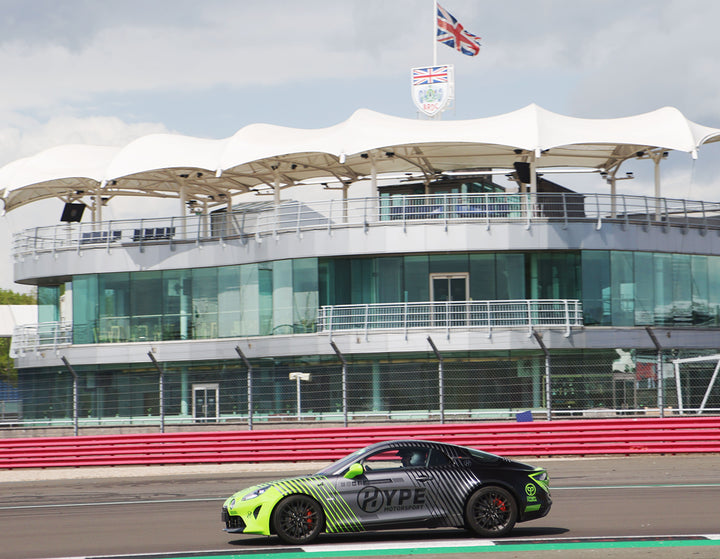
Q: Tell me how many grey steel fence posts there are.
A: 7